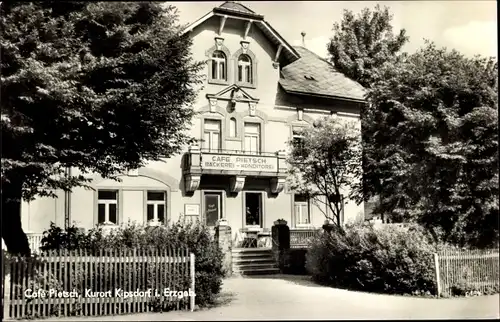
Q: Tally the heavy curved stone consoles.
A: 3